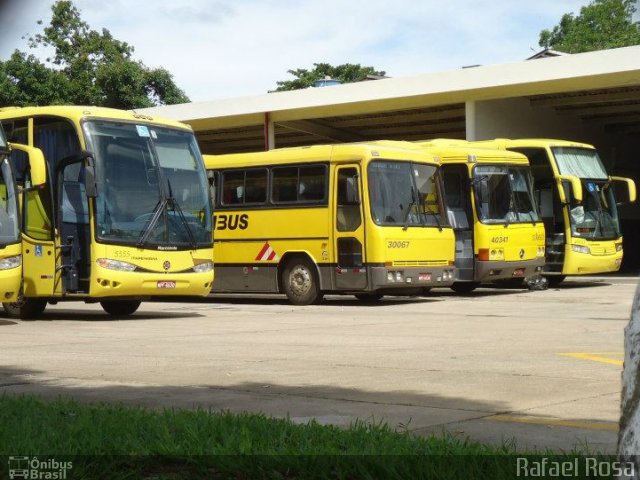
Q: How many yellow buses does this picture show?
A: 5